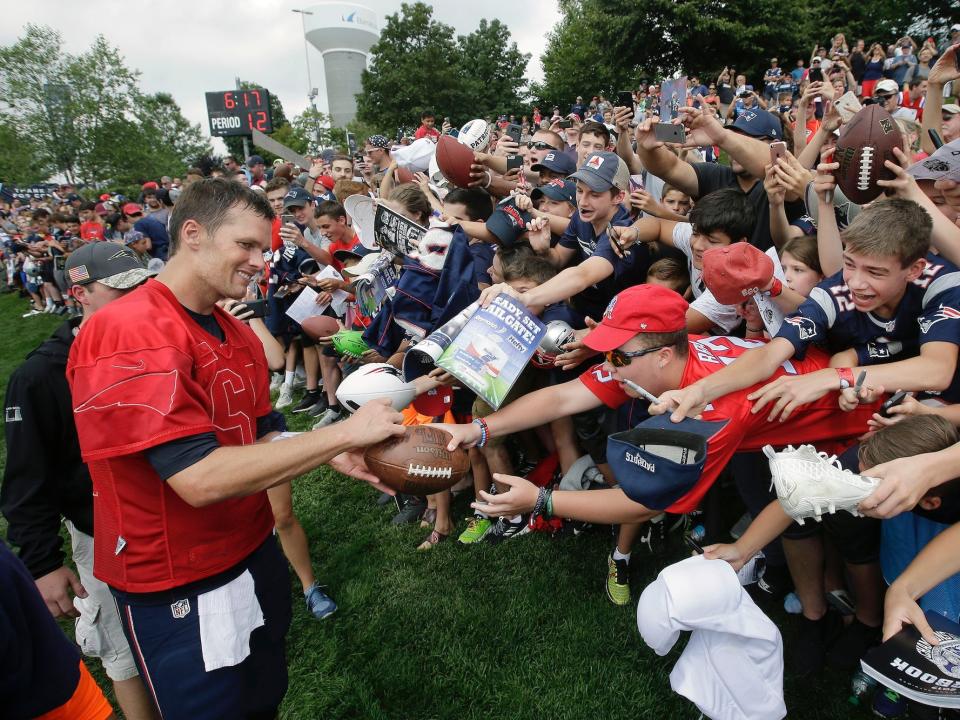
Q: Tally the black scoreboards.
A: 1